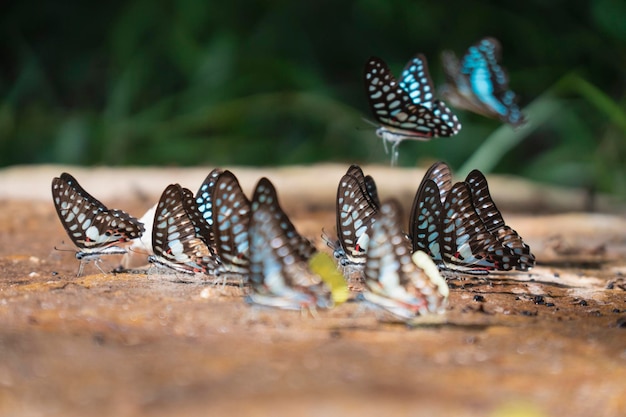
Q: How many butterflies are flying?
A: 2